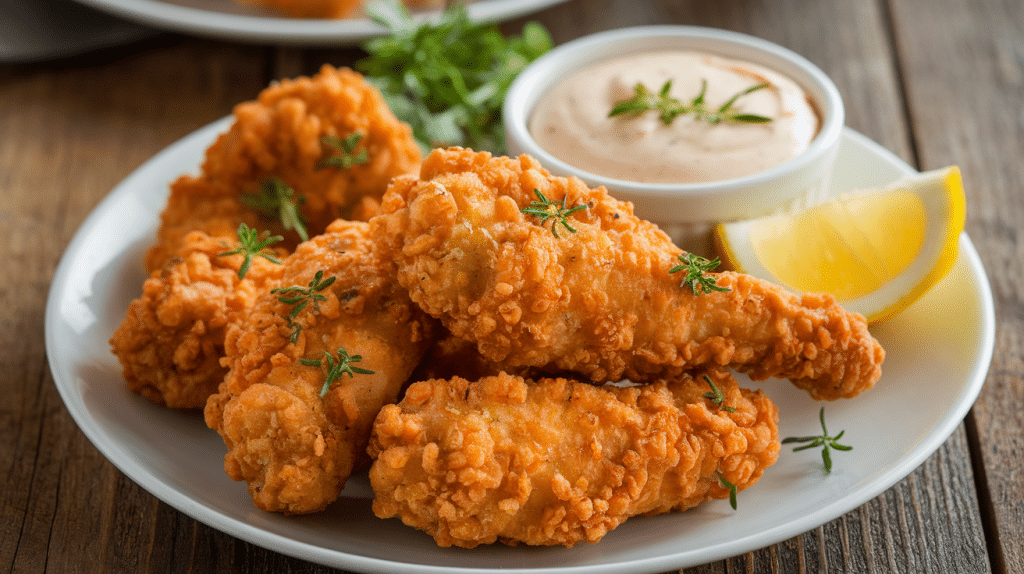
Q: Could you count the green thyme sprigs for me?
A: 11